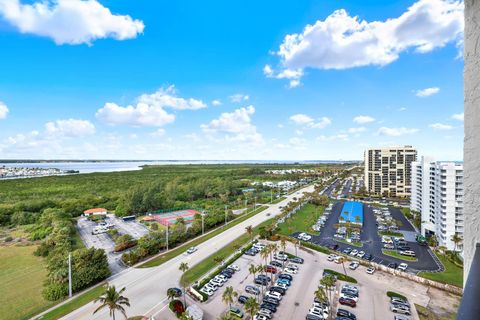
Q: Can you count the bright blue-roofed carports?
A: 1